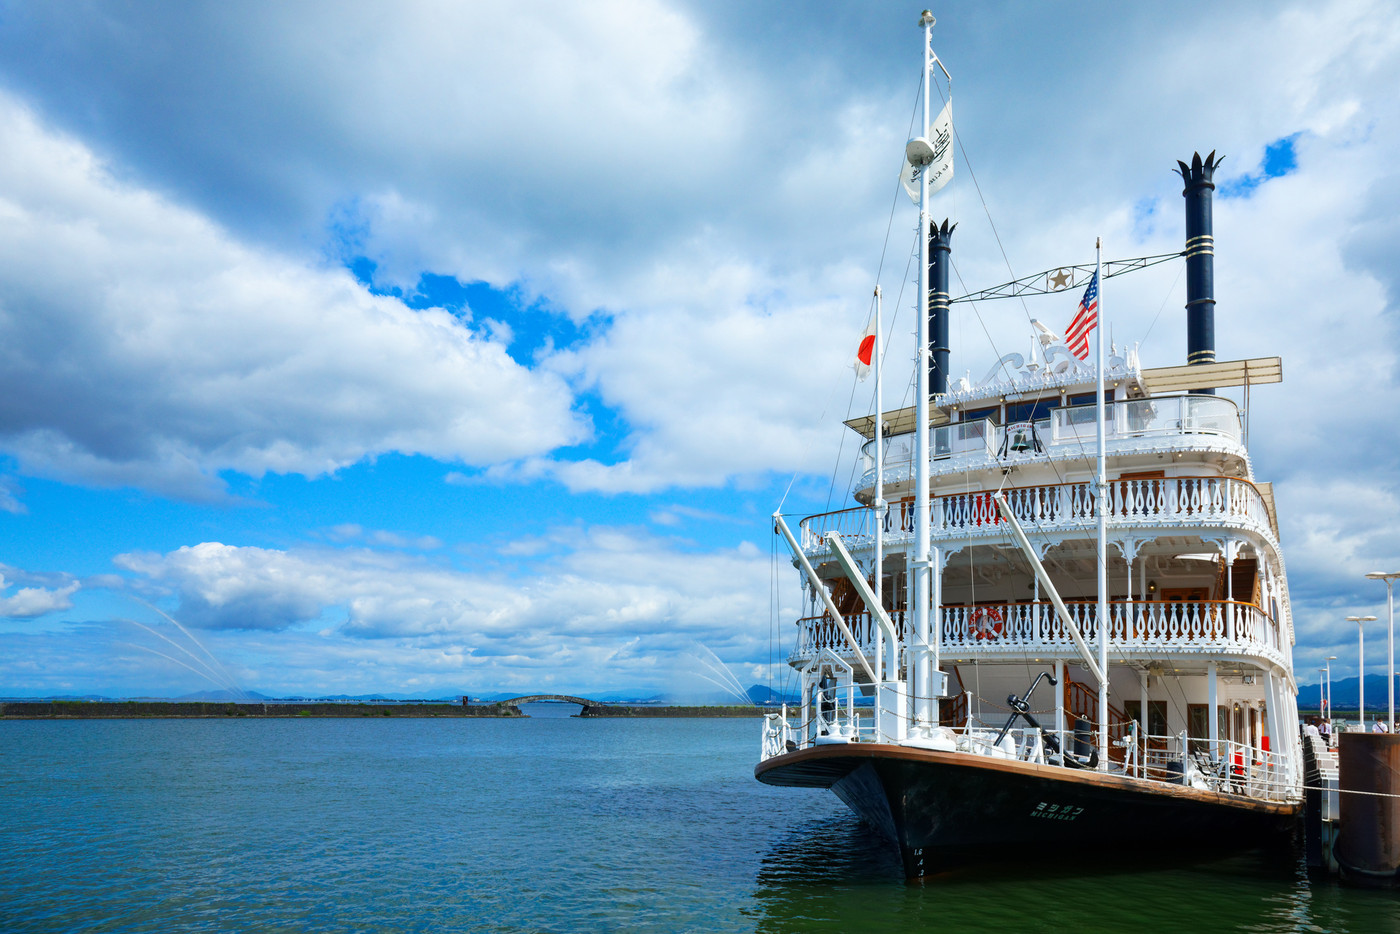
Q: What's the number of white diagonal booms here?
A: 3